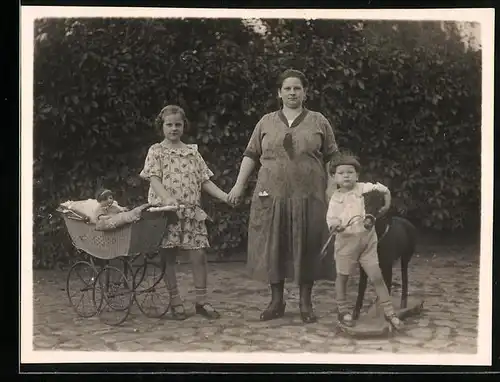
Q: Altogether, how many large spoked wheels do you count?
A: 4